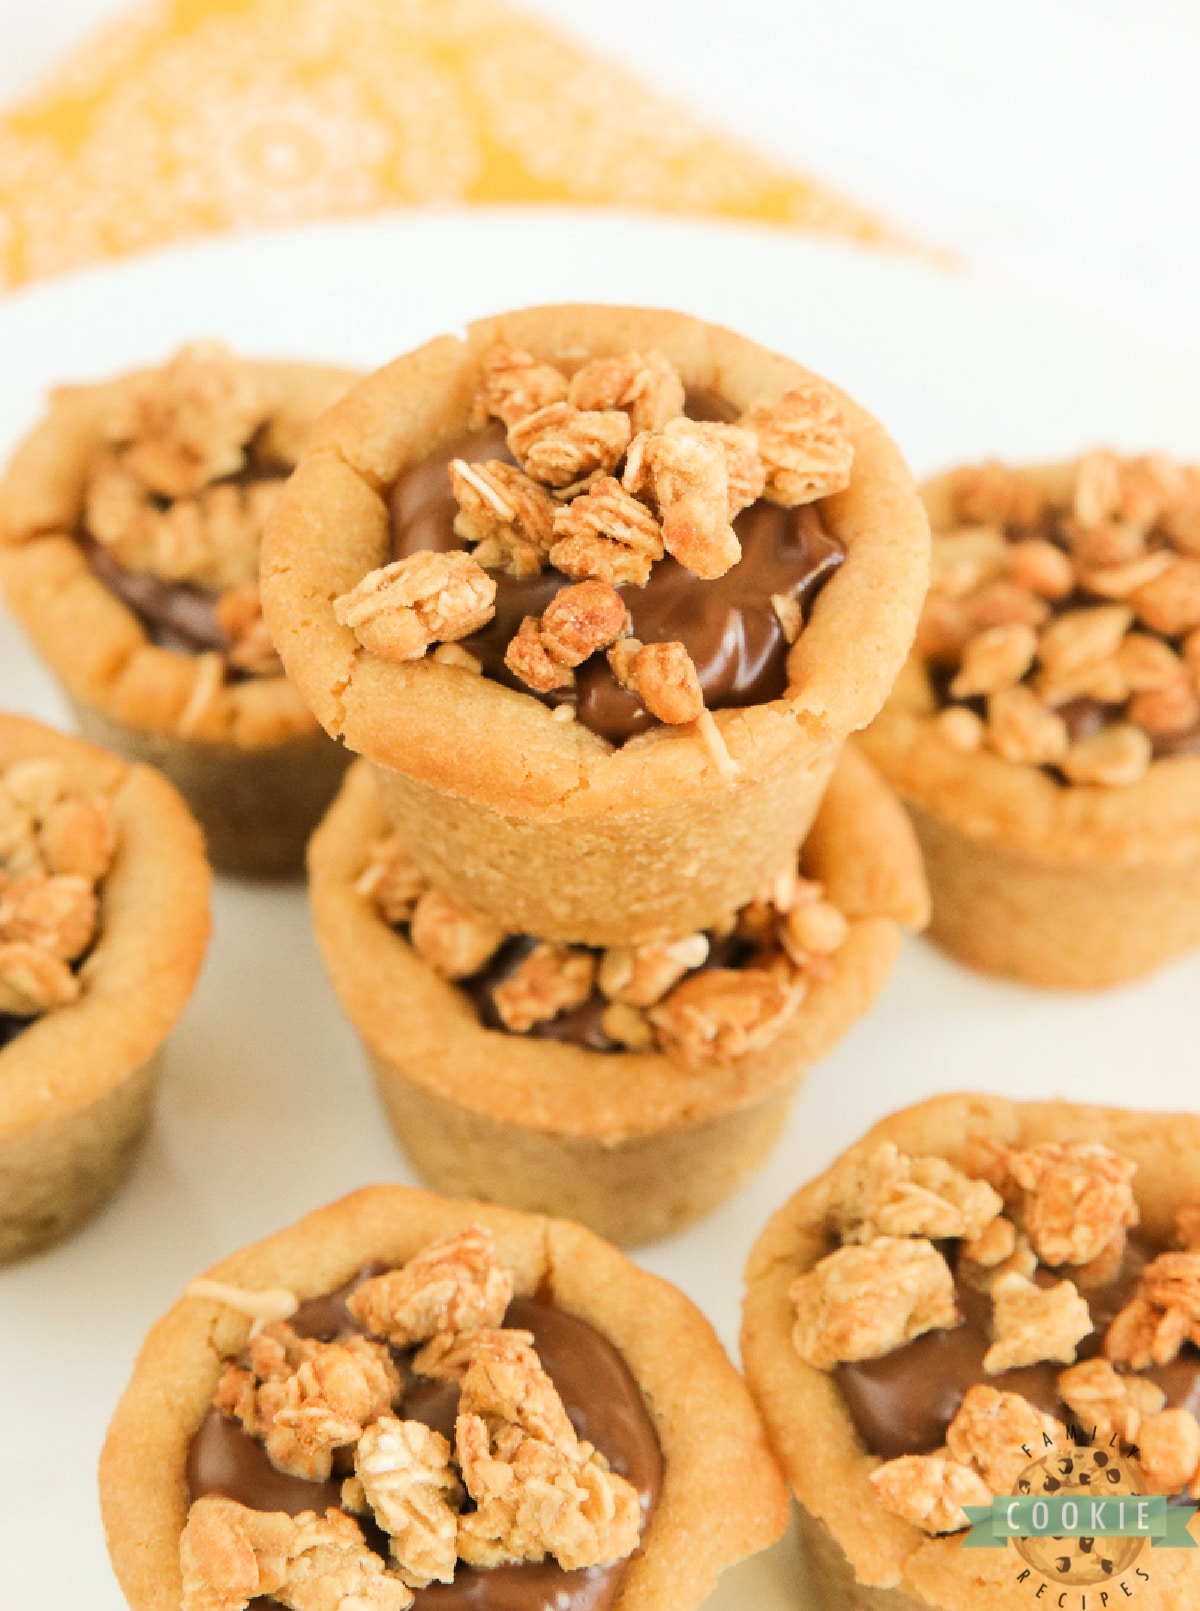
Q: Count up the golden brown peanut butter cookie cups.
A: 7